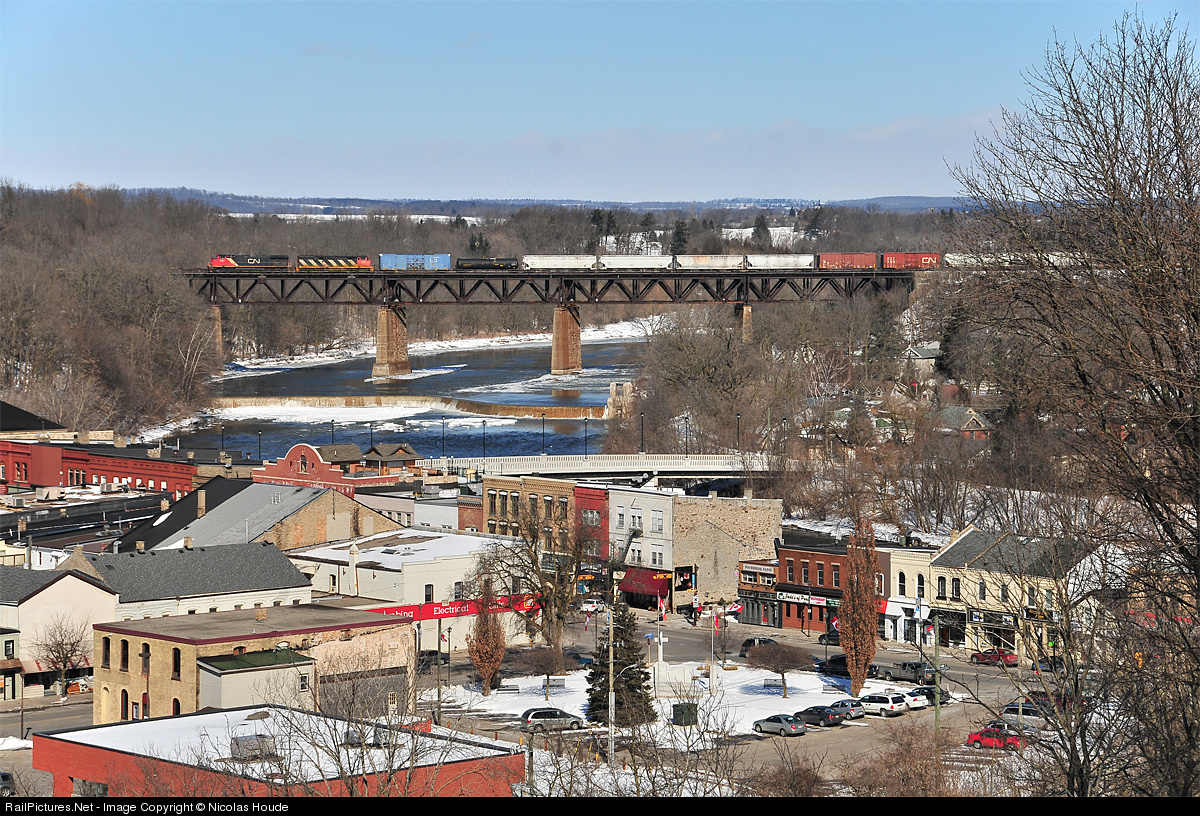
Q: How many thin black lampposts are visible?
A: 12